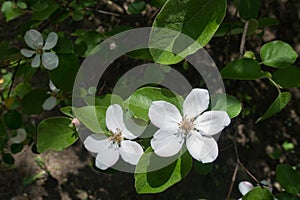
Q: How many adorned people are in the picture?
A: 0